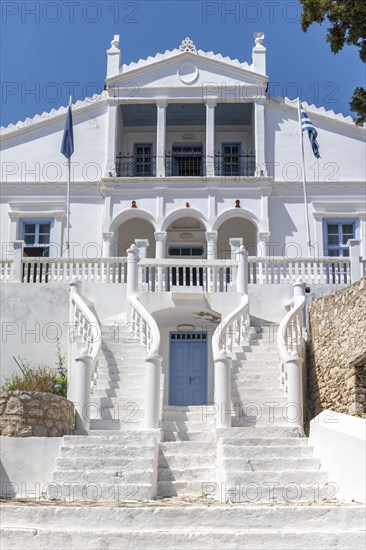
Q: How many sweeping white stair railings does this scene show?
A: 4